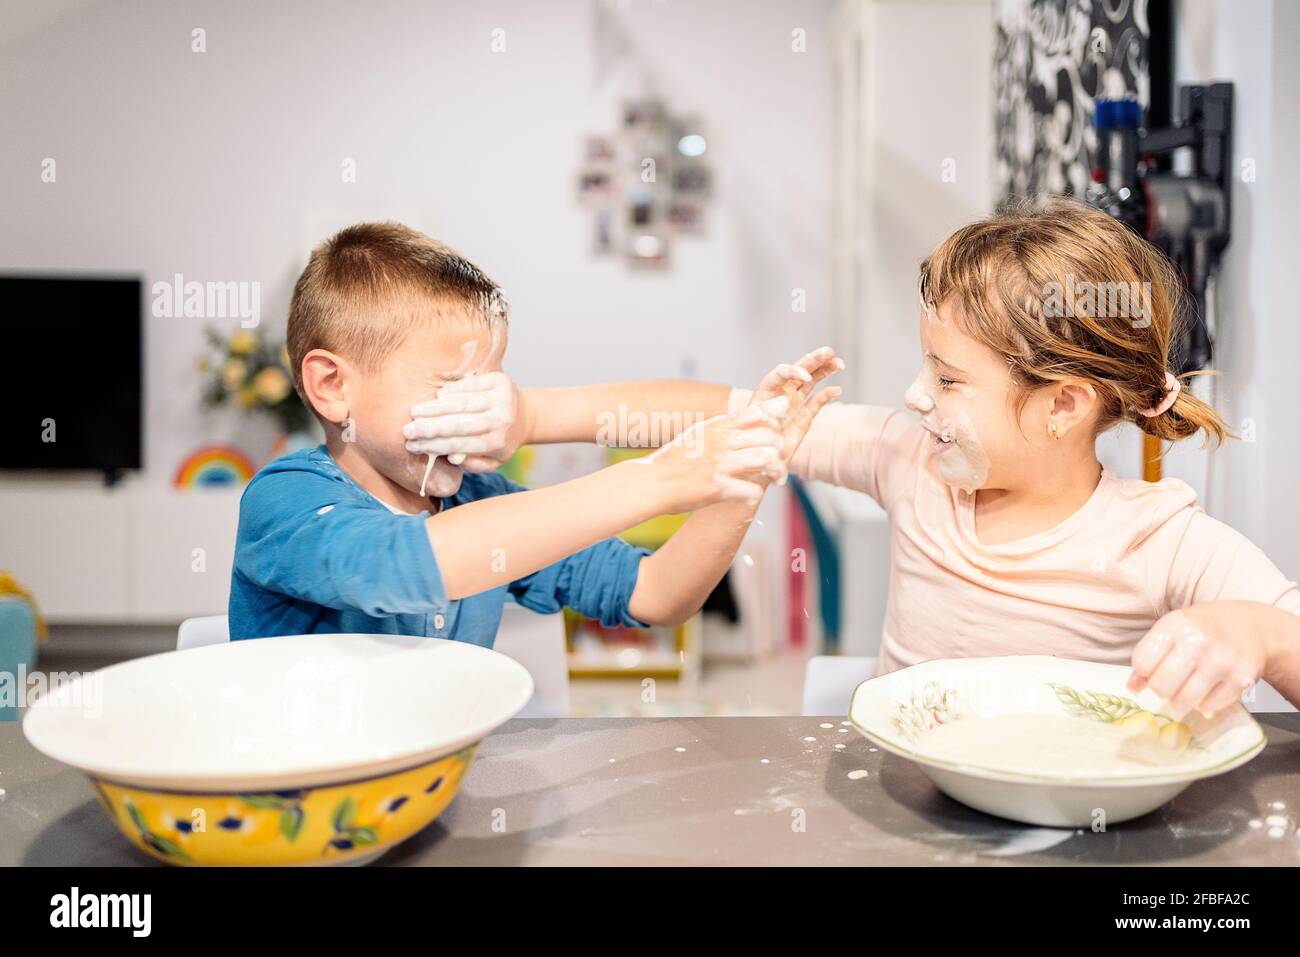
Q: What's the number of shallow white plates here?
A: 1